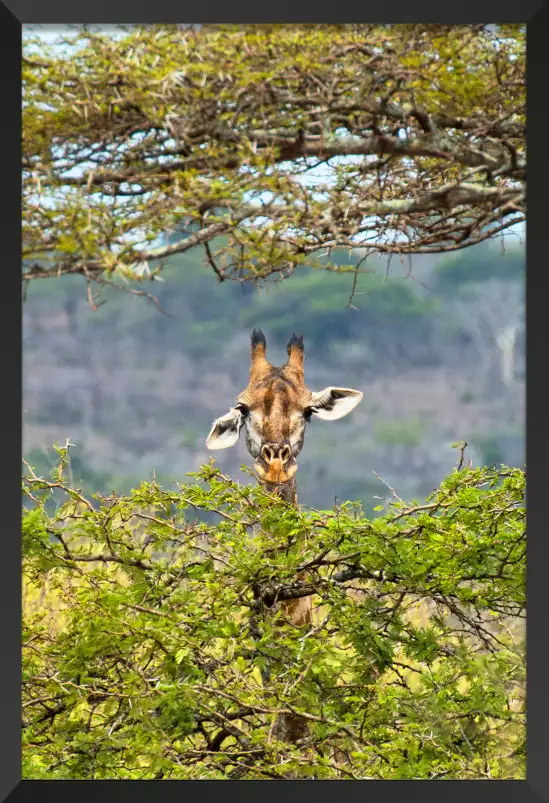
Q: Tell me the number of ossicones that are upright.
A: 2